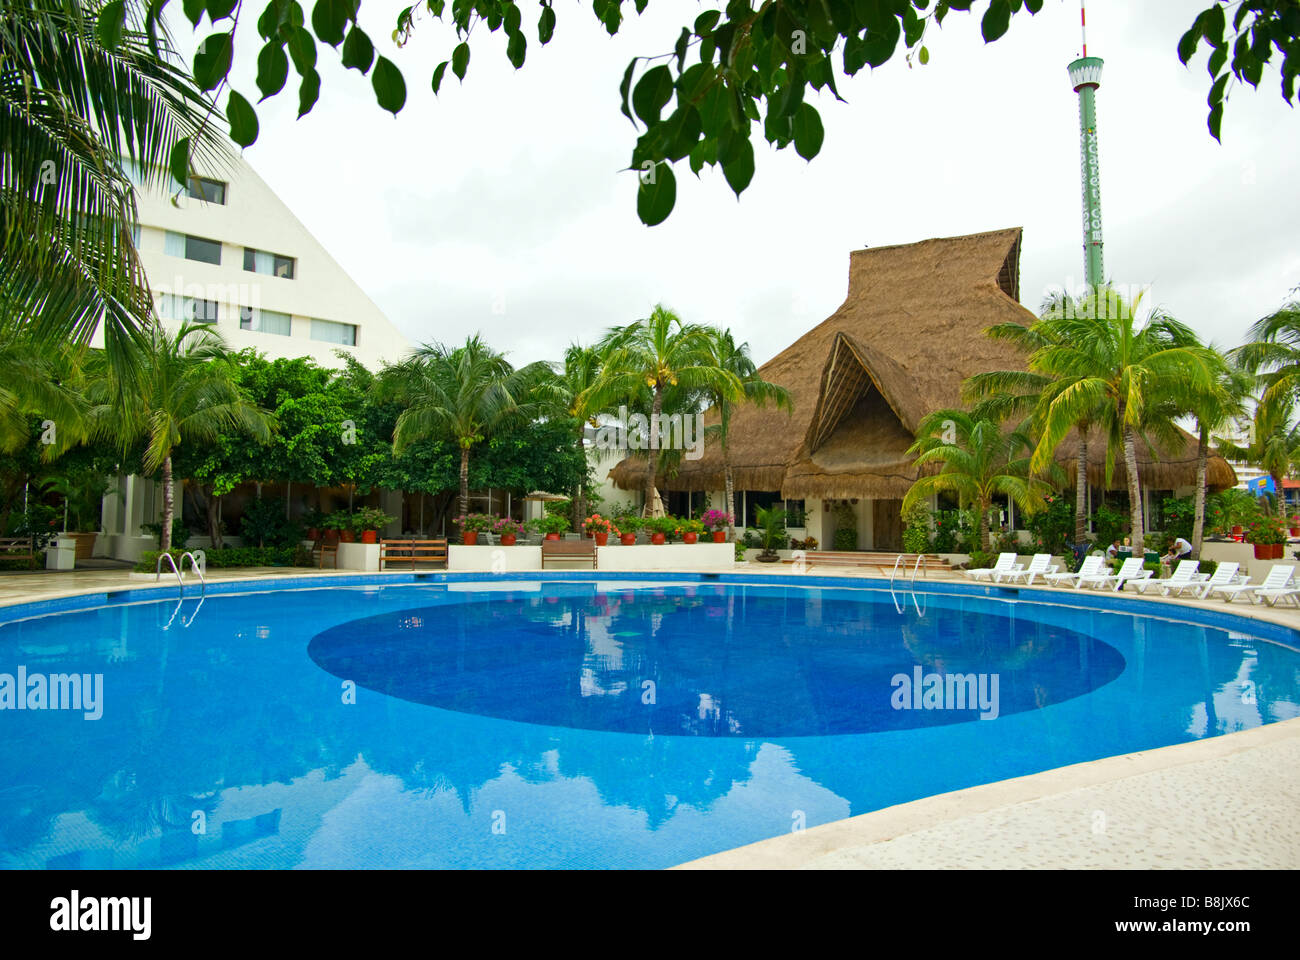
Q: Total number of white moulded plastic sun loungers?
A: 8